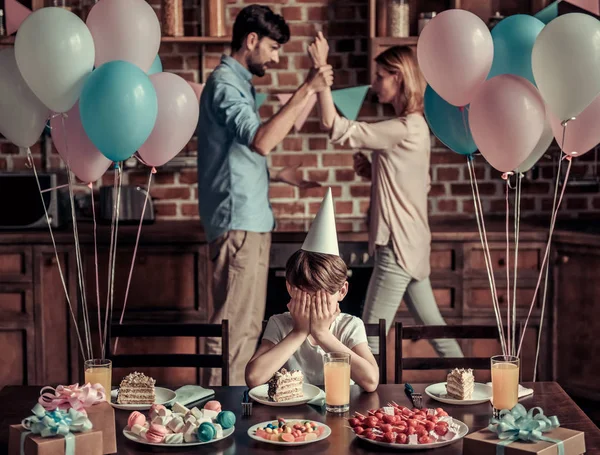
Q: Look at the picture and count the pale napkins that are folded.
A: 3